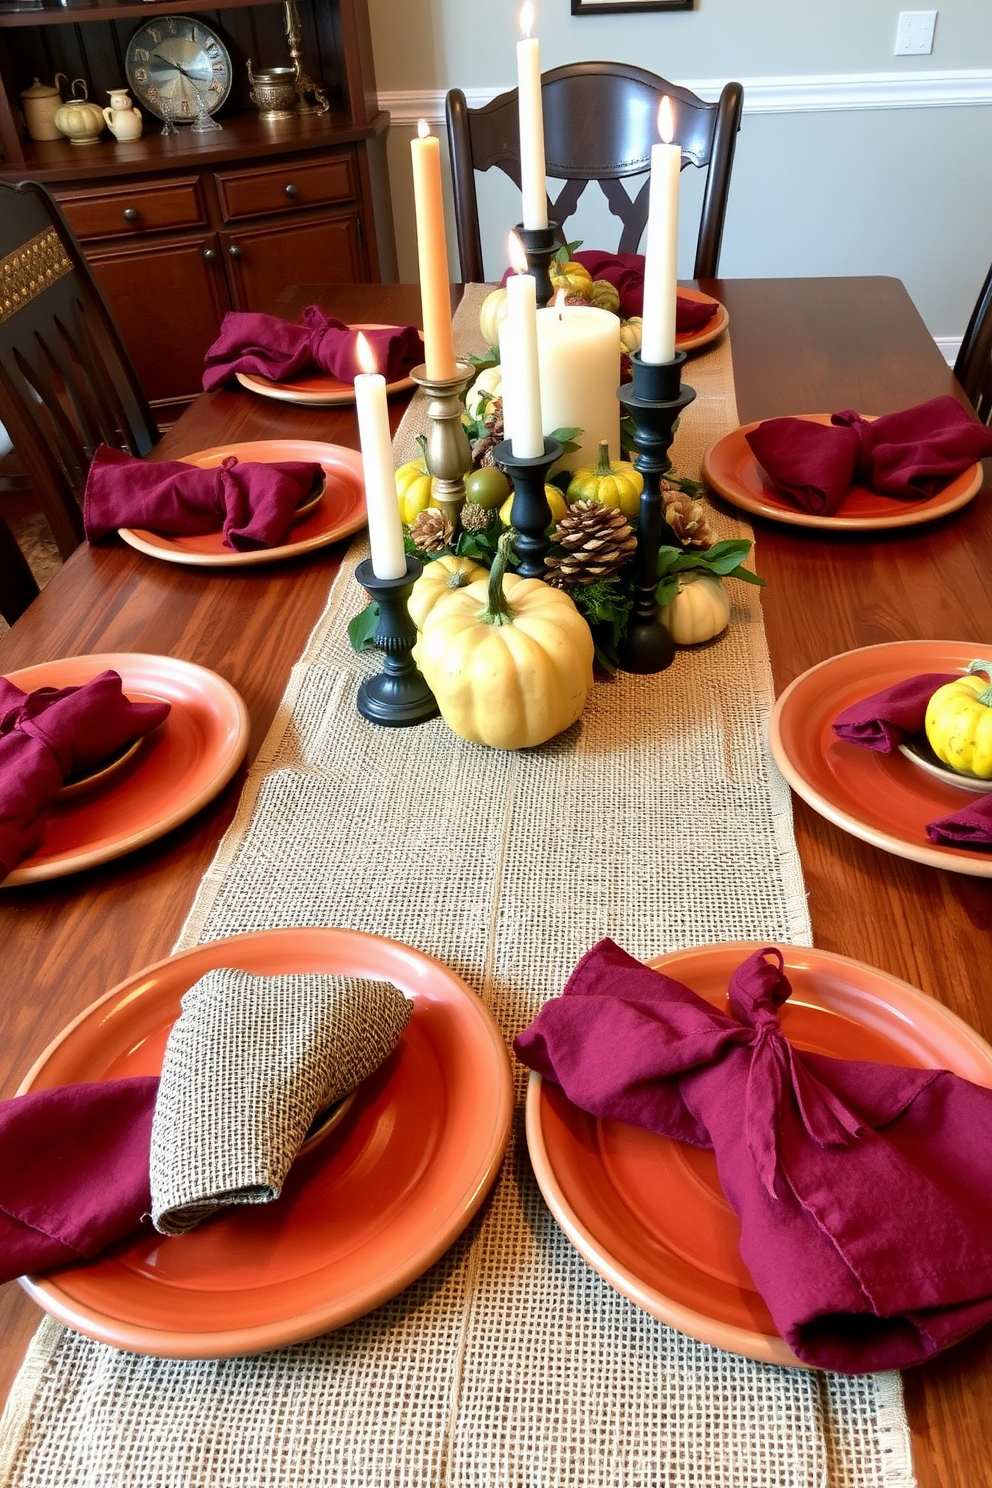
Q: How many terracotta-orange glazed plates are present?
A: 8